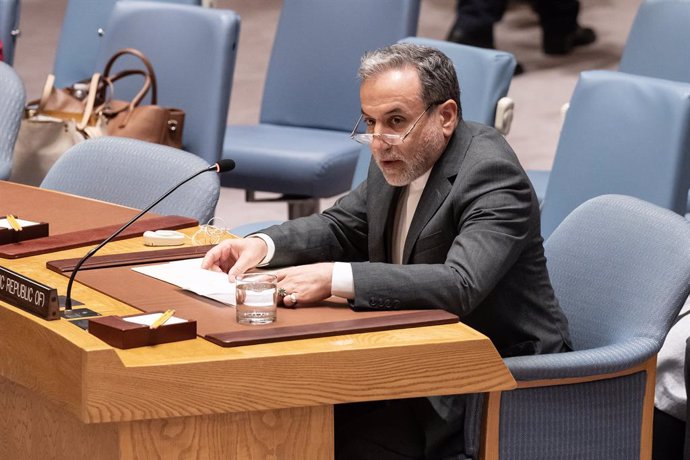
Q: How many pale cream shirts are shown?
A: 1